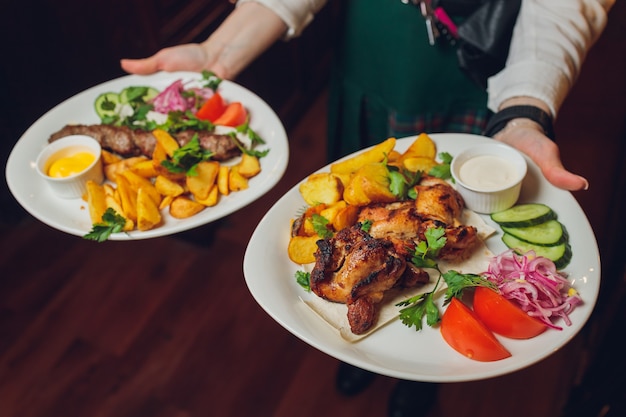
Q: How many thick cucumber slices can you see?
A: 3